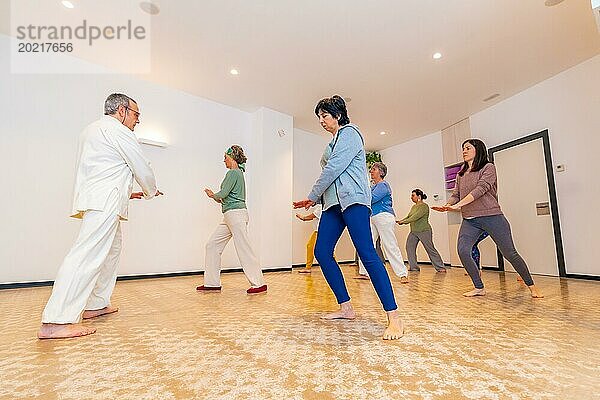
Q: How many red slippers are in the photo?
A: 2